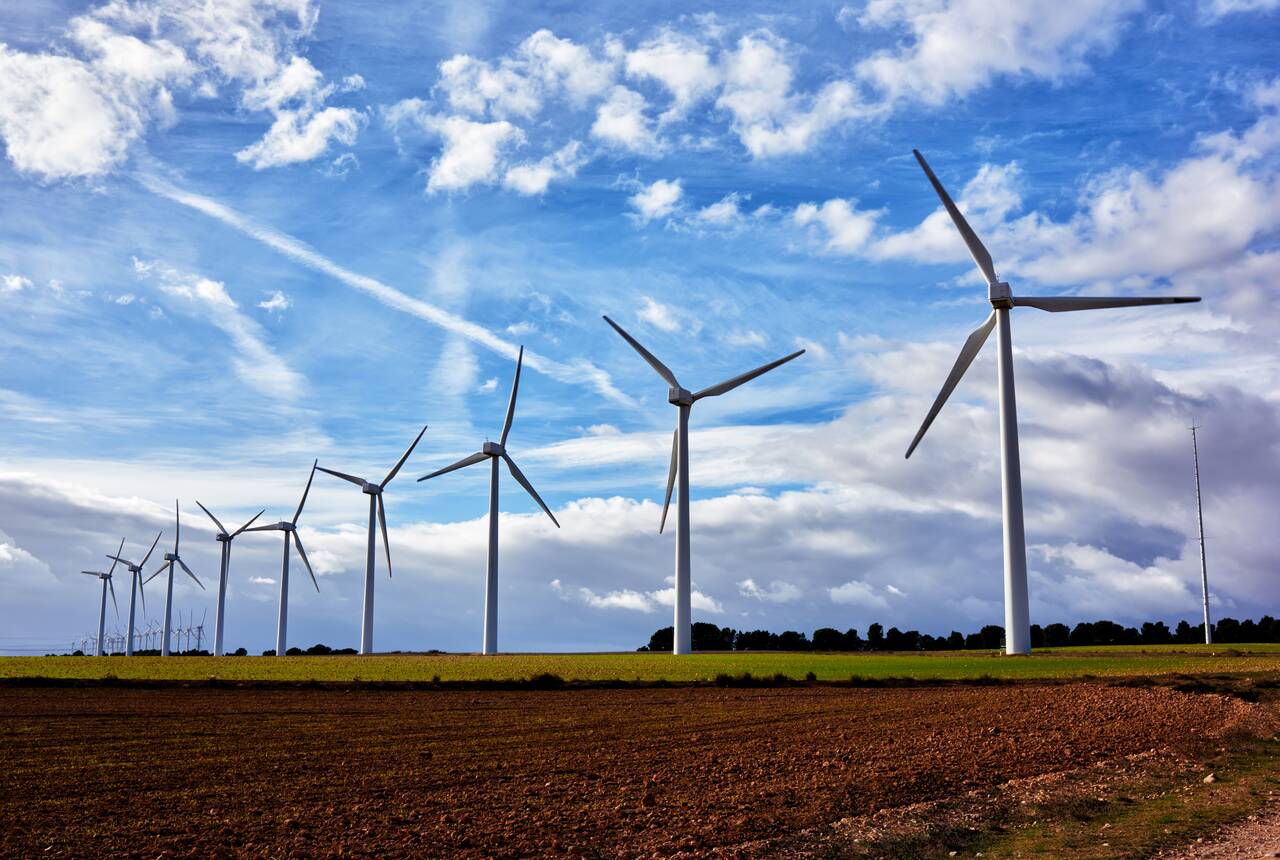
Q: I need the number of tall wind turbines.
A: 9